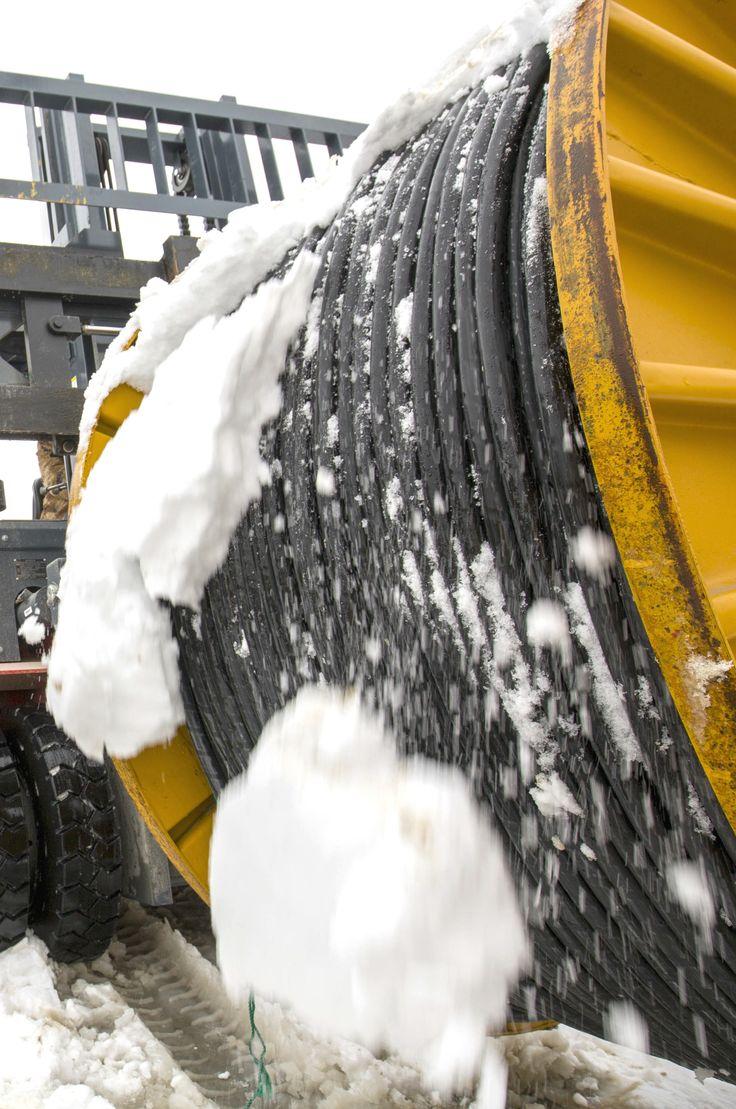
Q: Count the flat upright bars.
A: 9